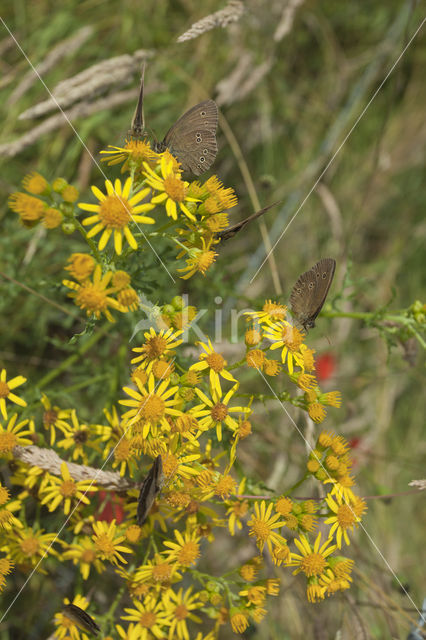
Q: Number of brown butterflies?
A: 6